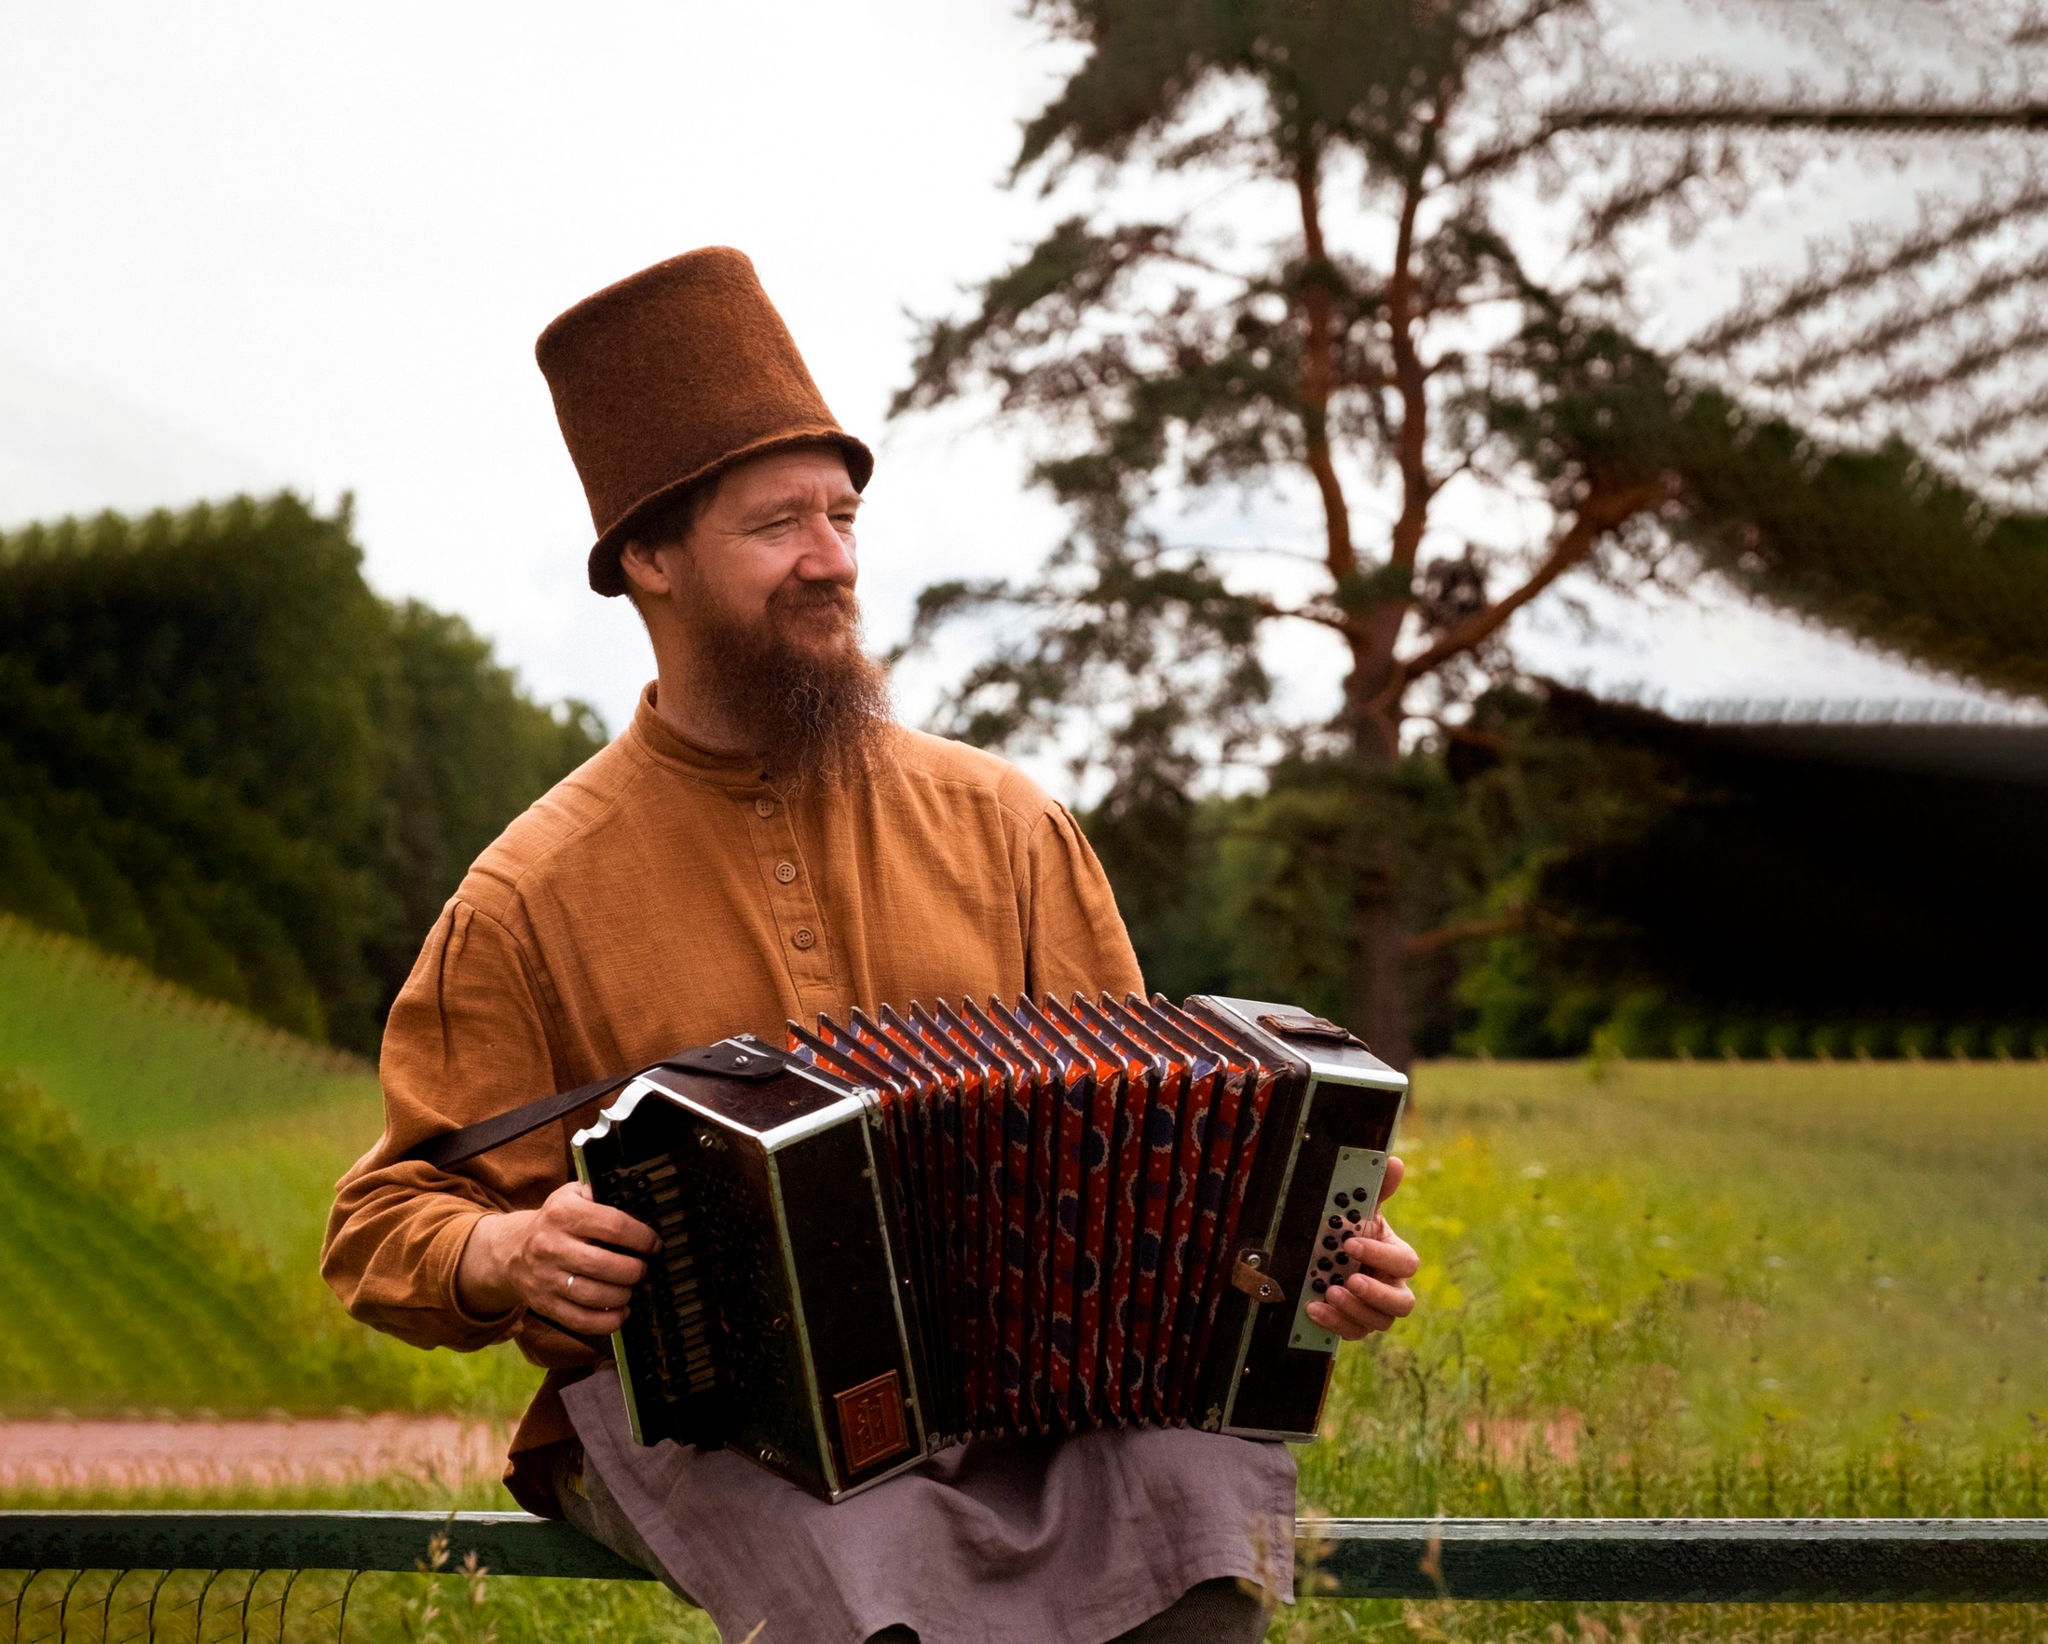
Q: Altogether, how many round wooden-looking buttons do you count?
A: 3